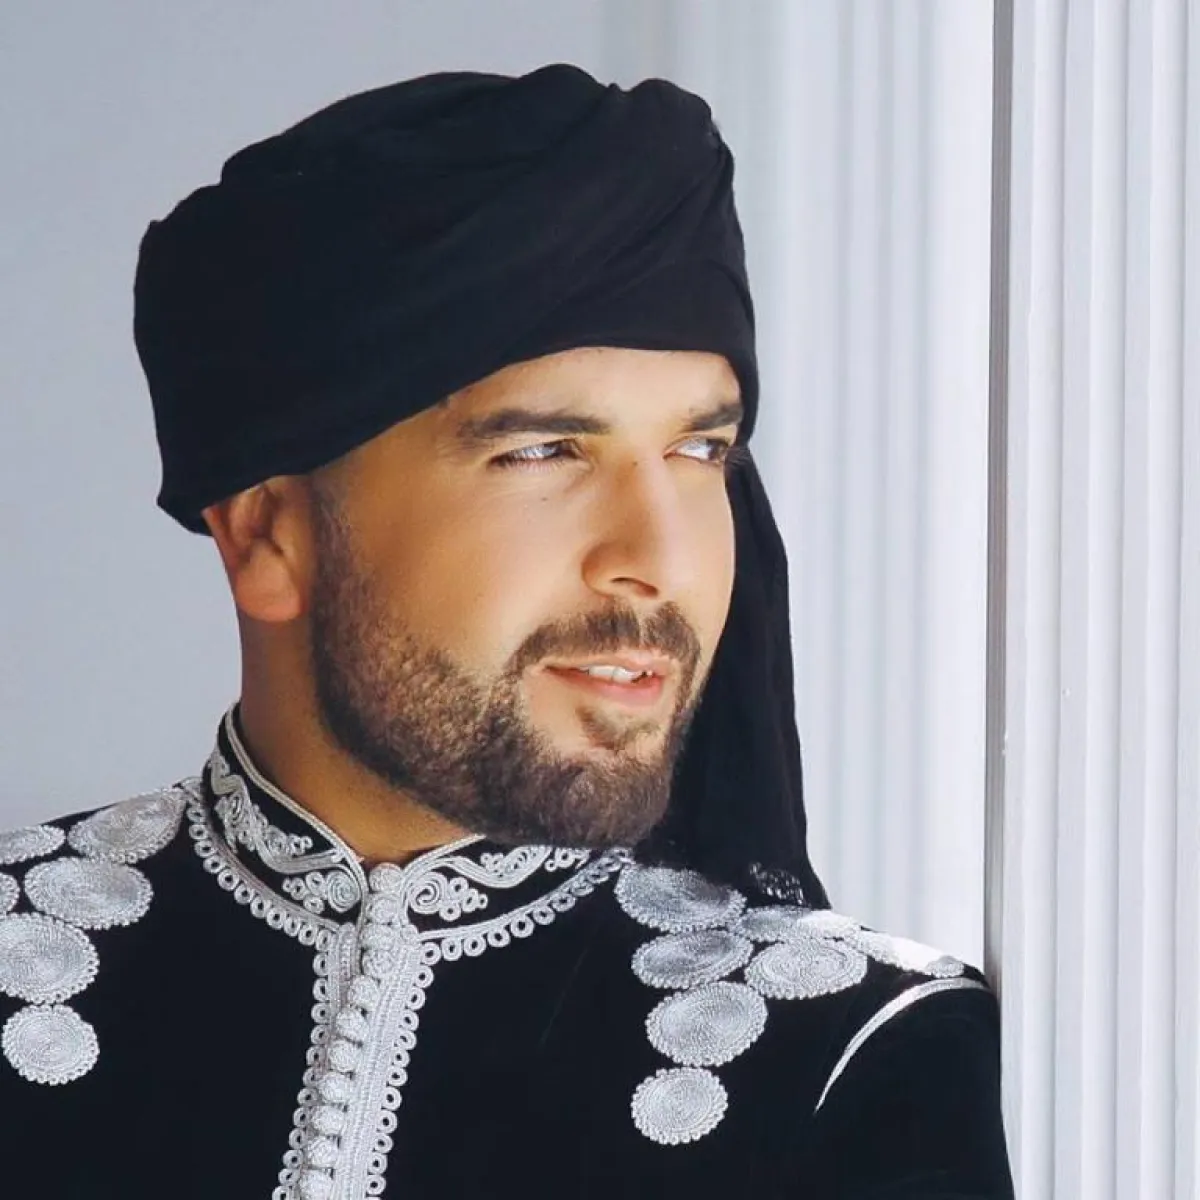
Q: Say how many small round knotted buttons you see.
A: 11